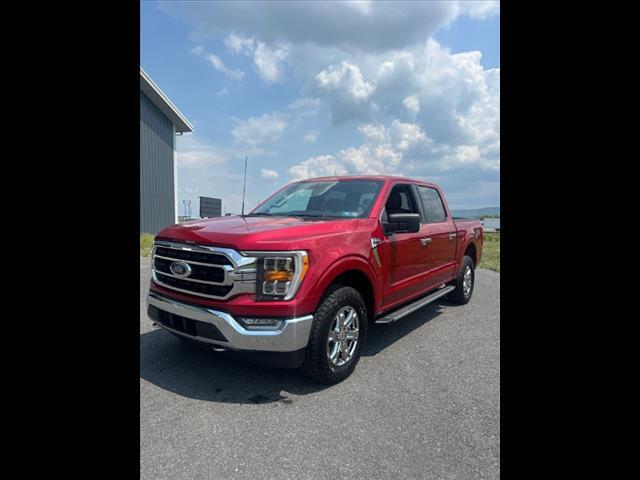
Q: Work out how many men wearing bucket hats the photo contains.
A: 0